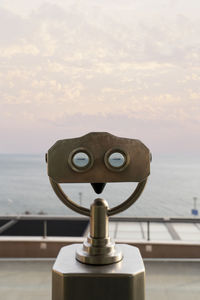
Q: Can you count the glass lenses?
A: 2